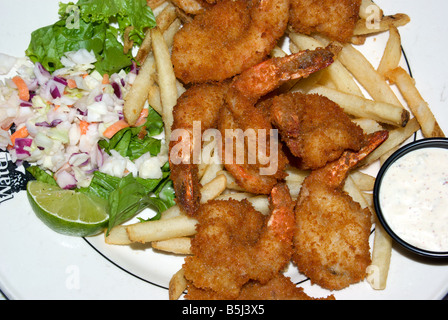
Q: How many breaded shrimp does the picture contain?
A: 8